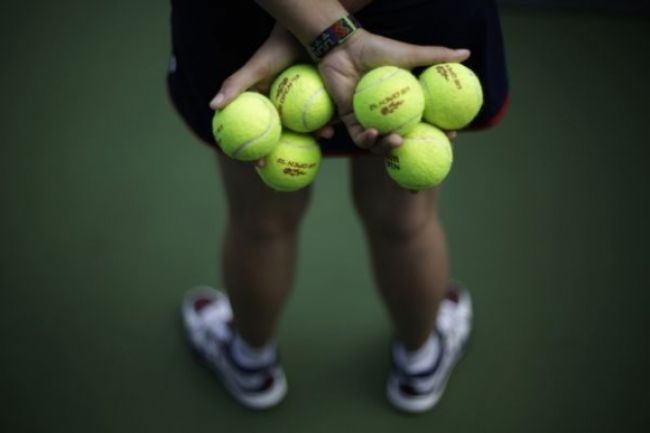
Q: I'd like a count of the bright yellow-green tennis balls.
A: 6